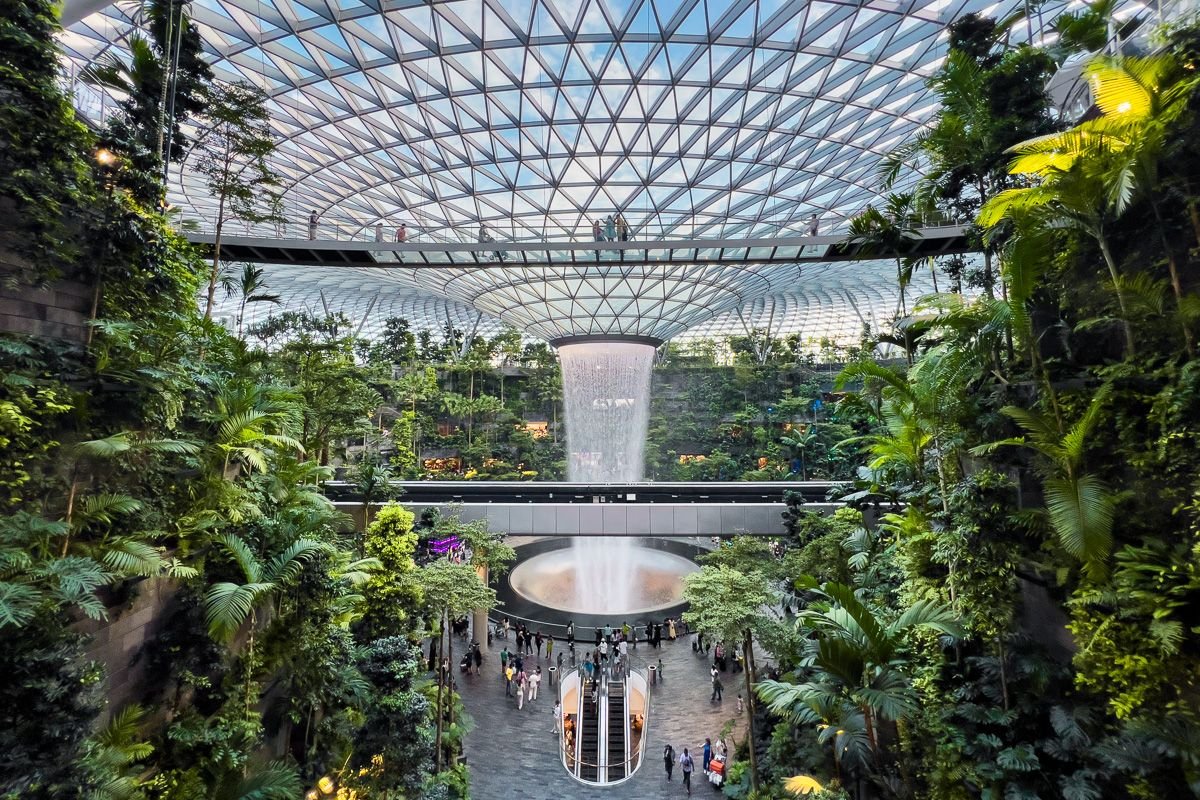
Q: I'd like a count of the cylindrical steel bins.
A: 2